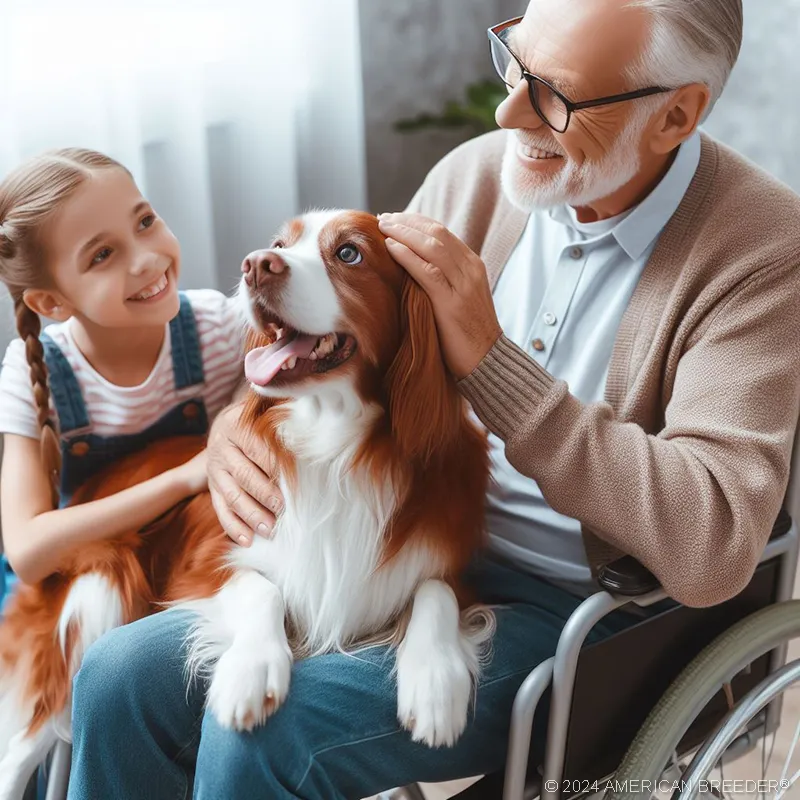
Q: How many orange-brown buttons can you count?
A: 2